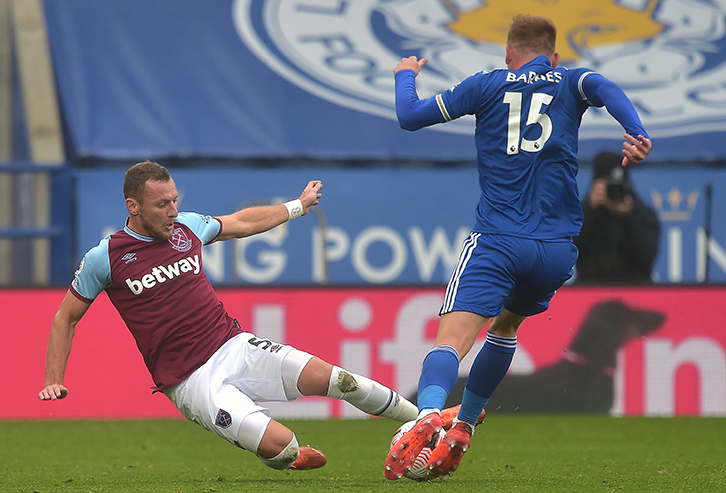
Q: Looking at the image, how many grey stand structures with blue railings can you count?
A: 1